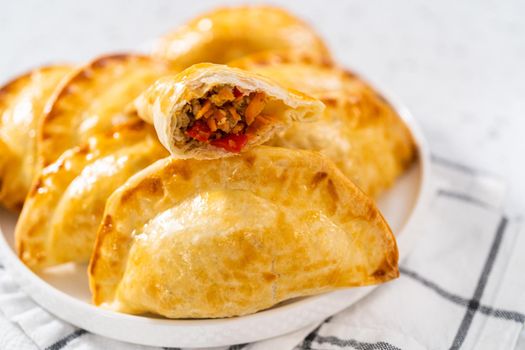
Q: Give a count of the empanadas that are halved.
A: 1